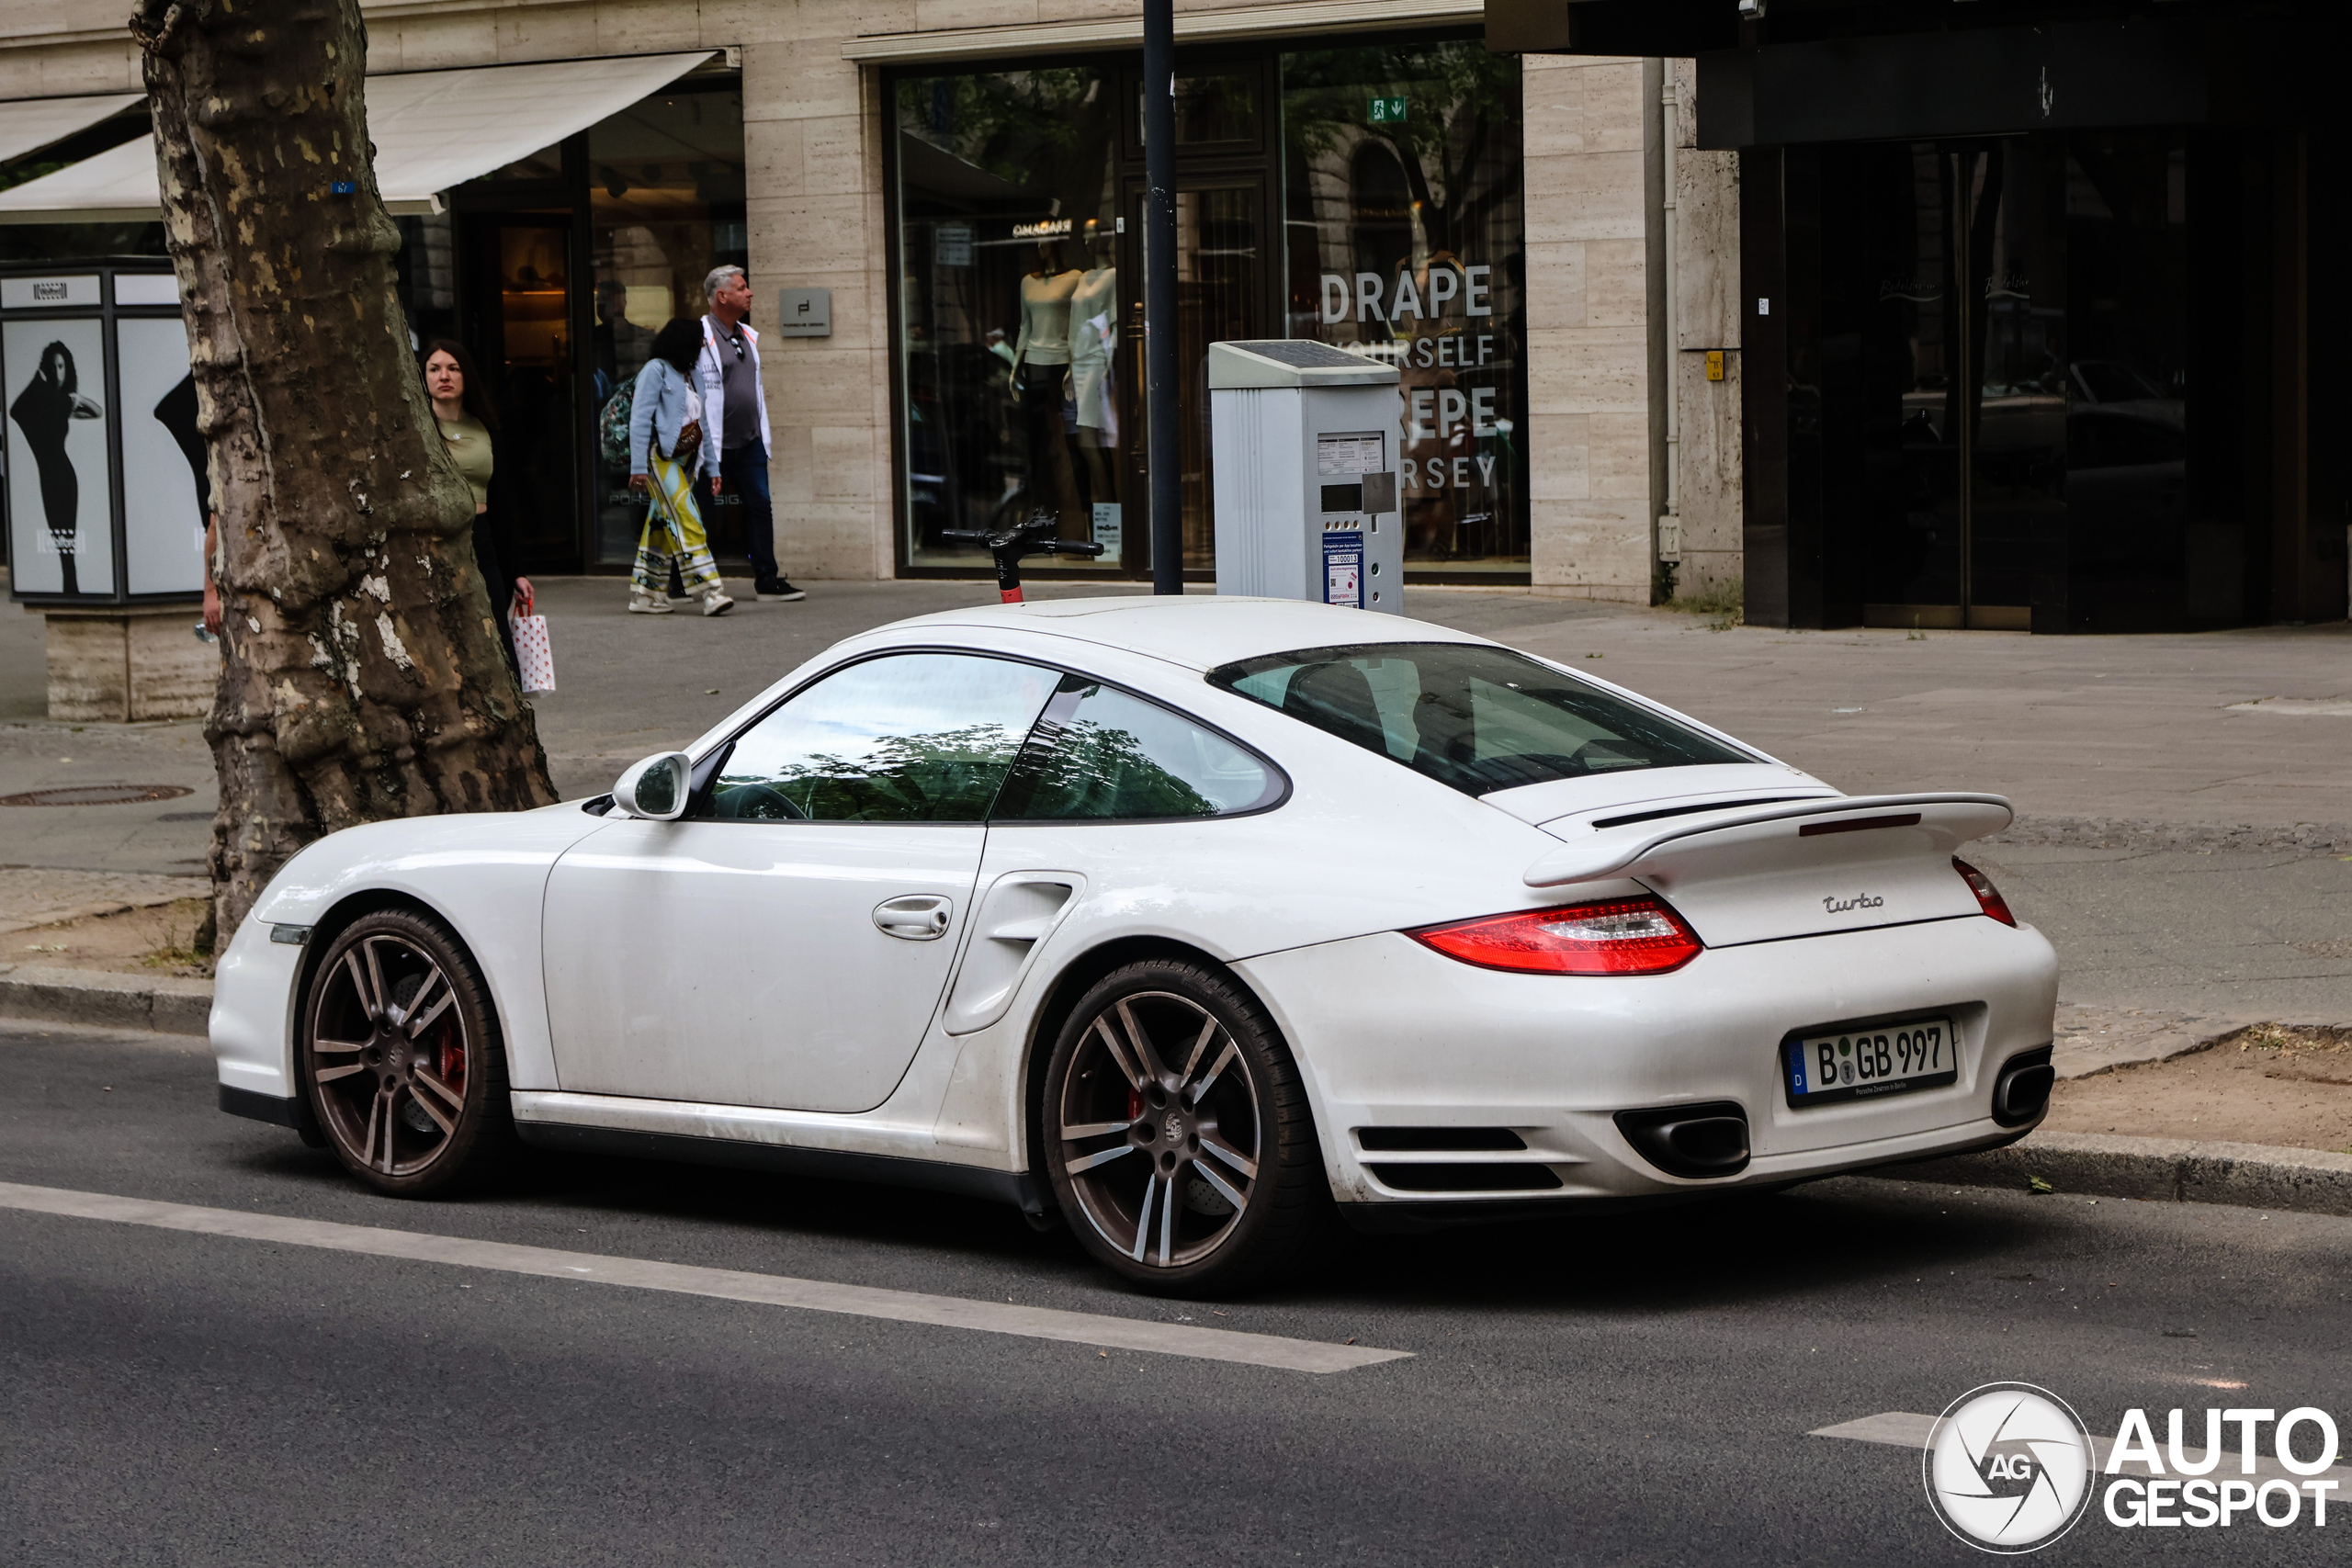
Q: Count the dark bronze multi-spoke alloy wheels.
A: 2